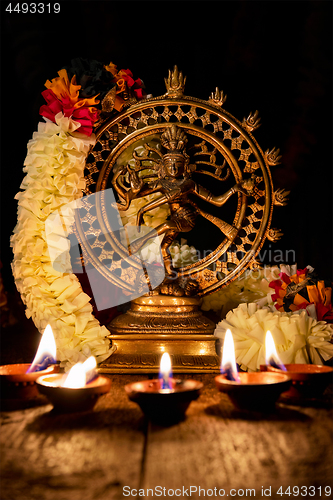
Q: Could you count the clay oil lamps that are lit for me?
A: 5